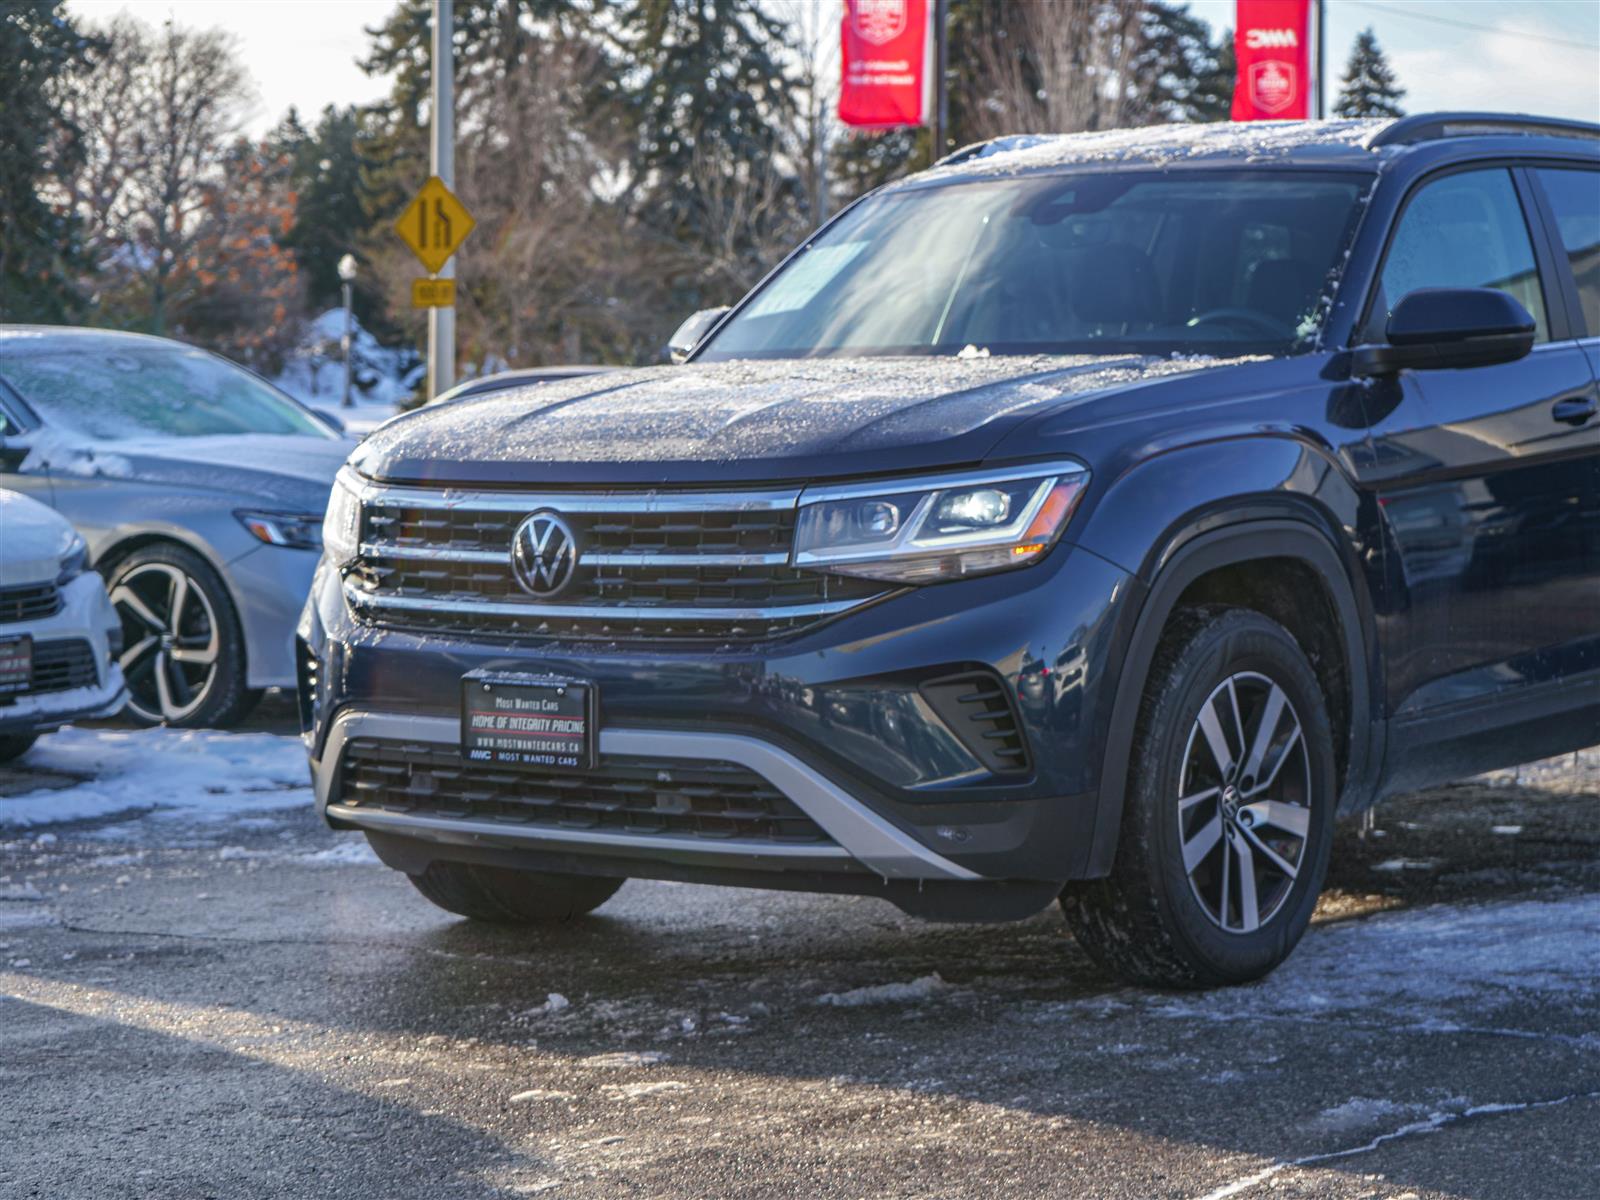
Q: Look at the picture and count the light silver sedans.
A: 1